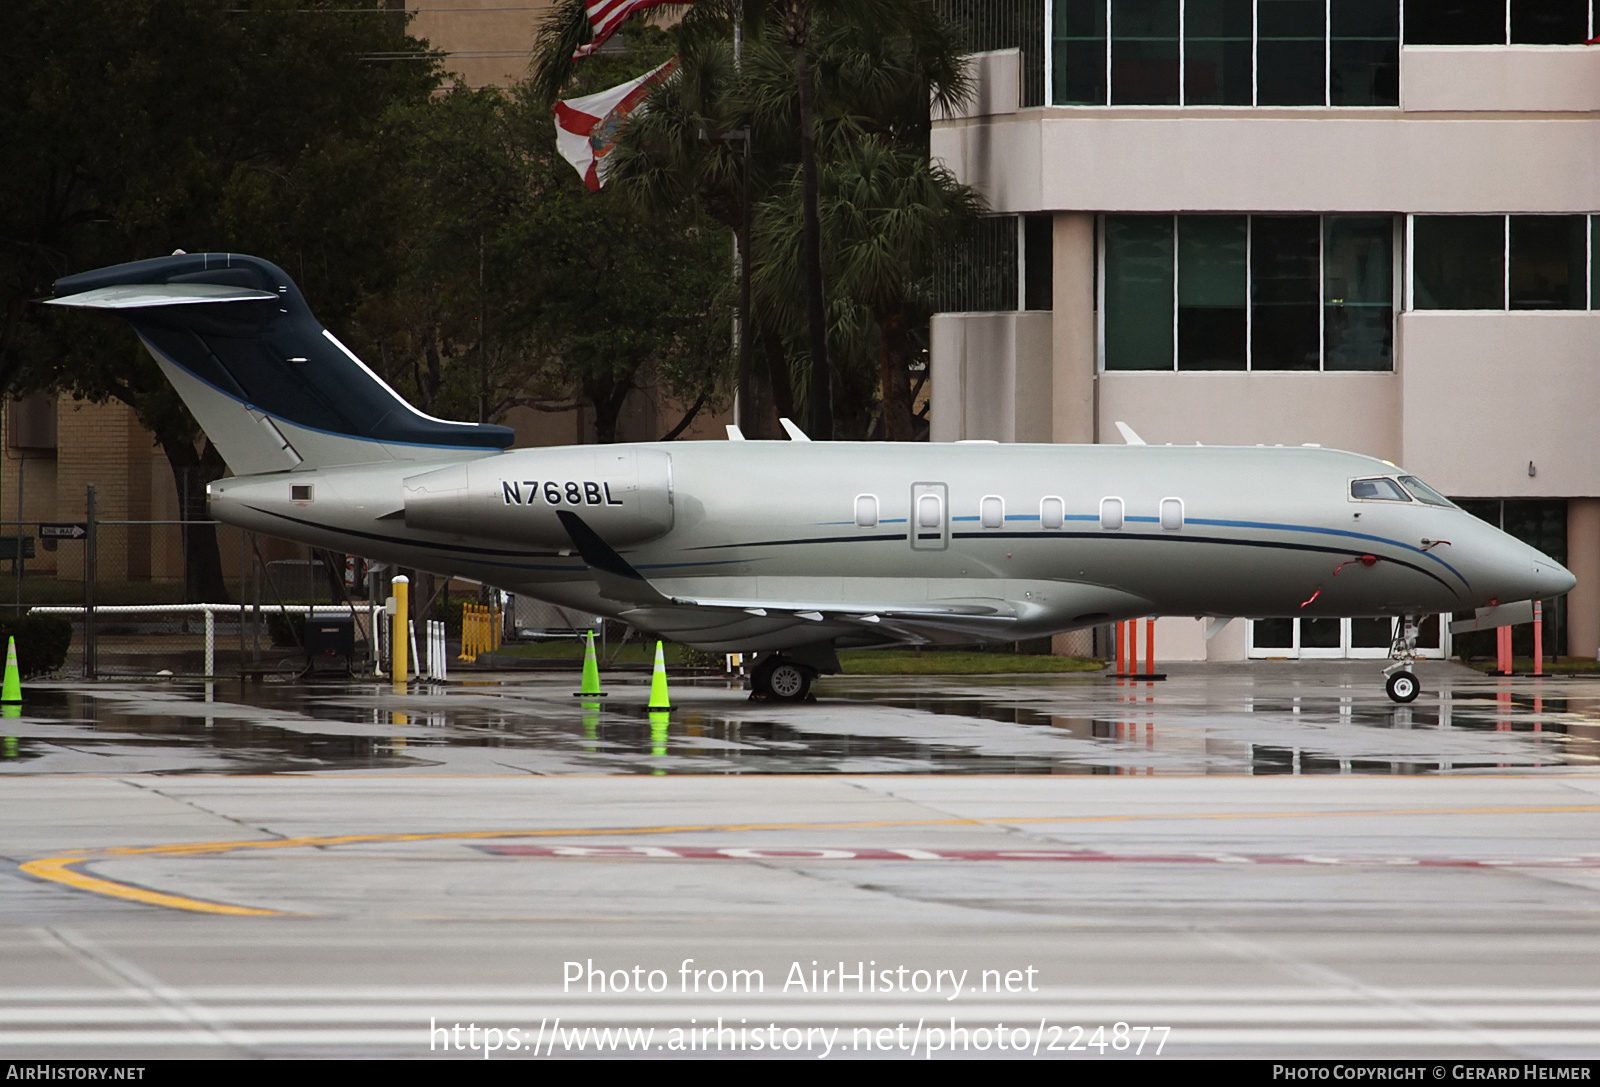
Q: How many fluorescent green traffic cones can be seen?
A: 3